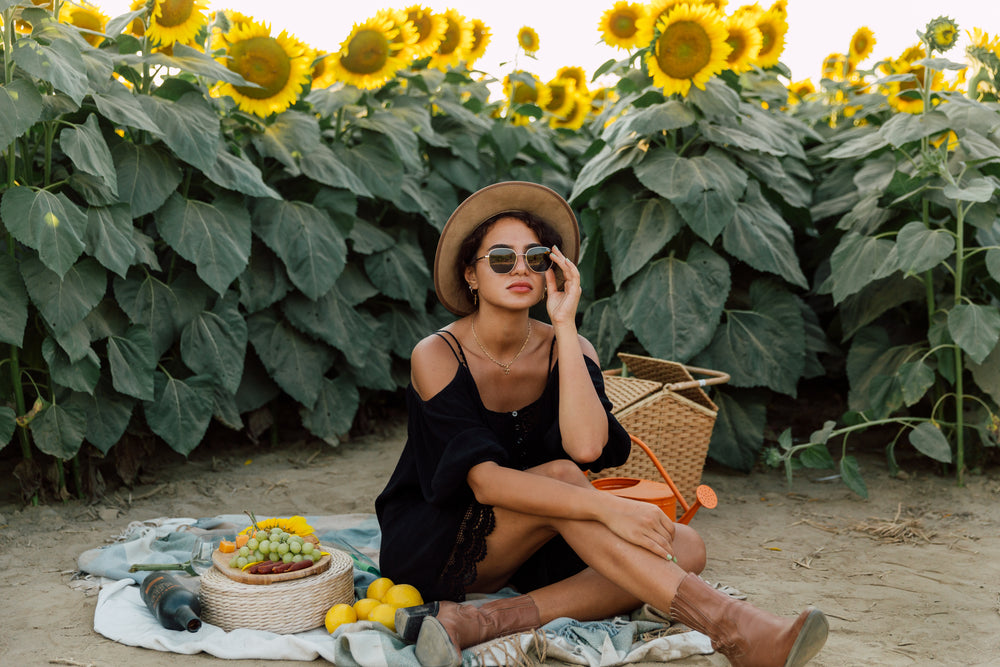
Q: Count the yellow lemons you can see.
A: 5